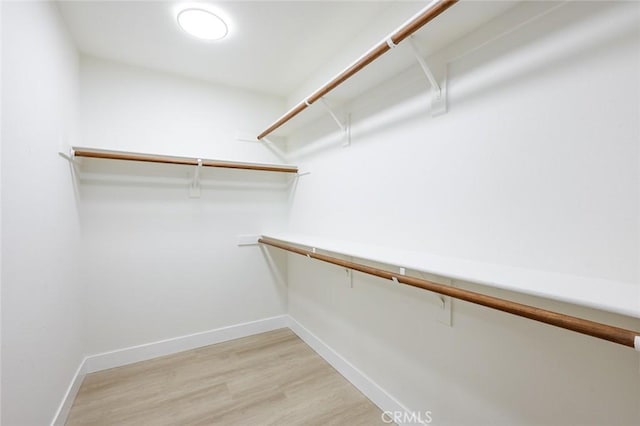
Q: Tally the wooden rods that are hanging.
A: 3